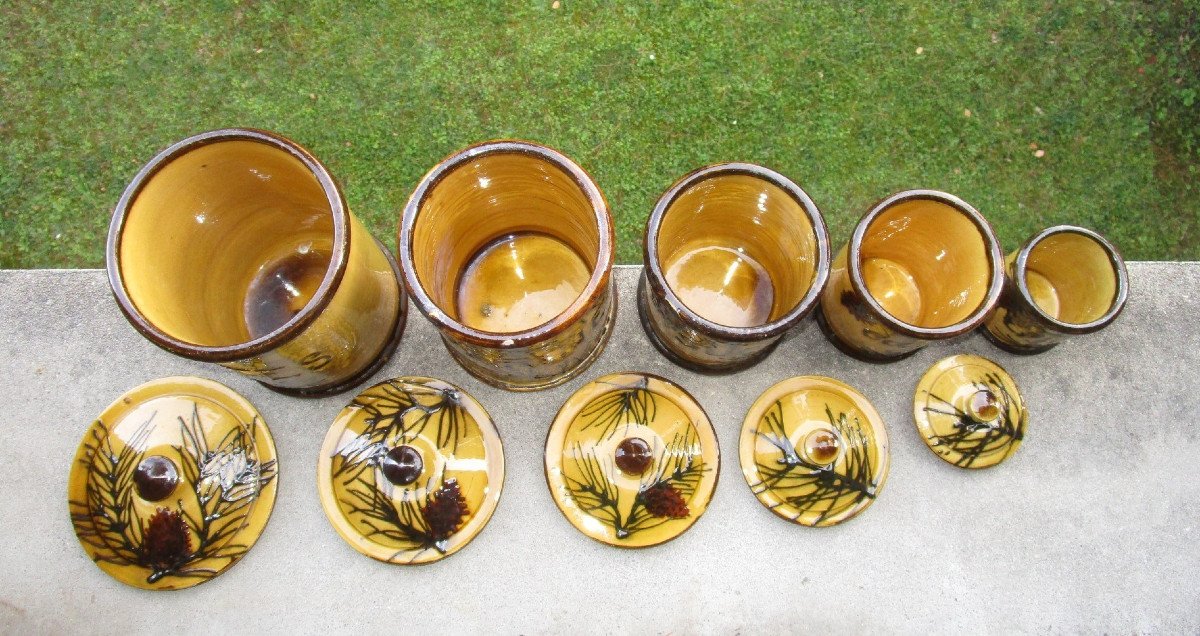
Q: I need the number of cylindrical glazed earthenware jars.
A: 5